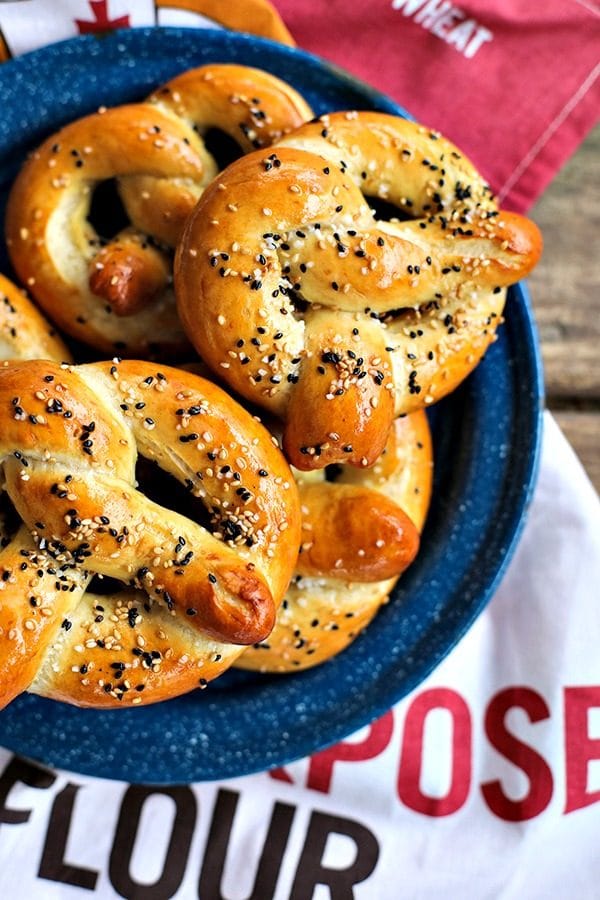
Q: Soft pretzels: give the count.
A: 5